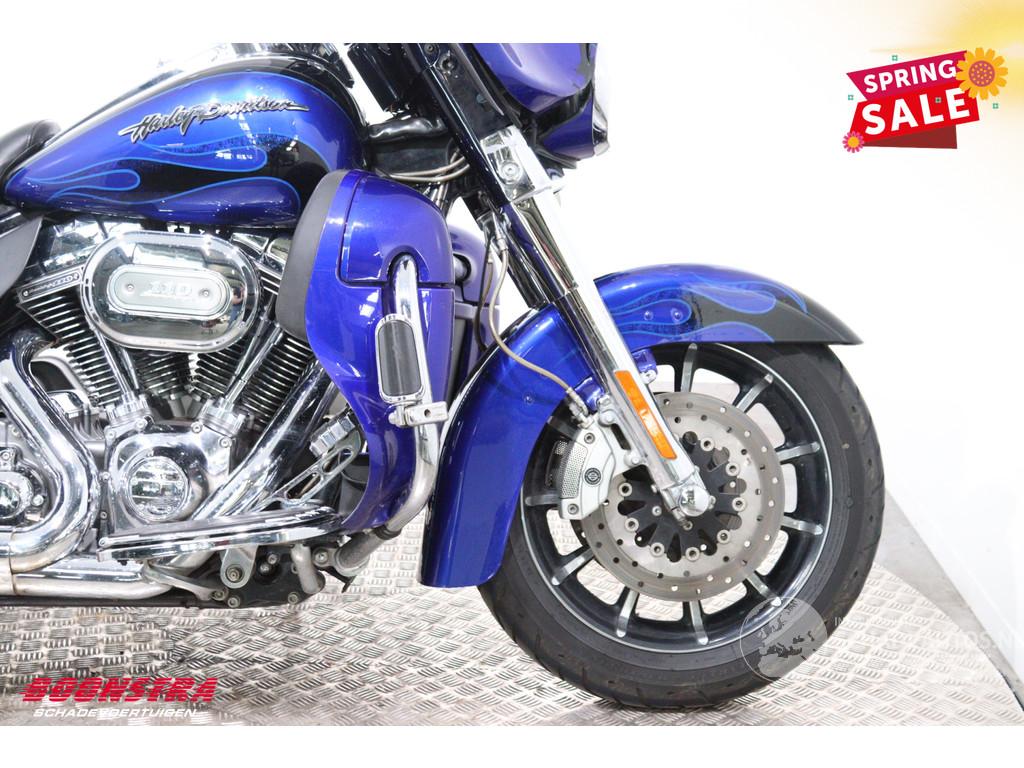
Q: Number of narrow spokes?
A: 10